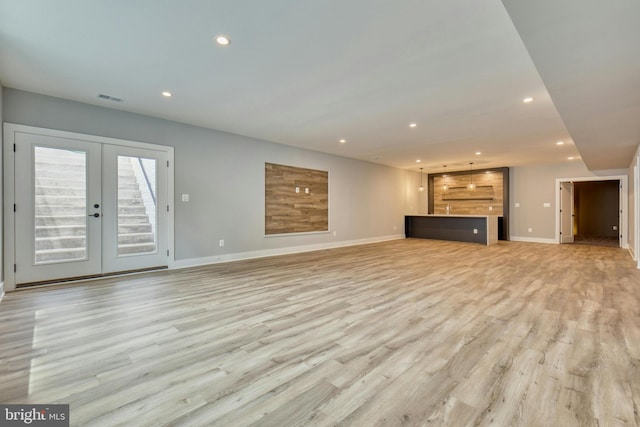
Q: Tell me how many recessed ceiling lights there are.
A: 9